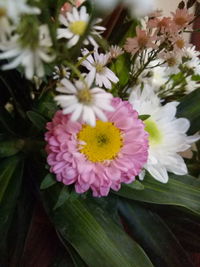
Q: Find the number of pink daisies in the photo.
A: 1